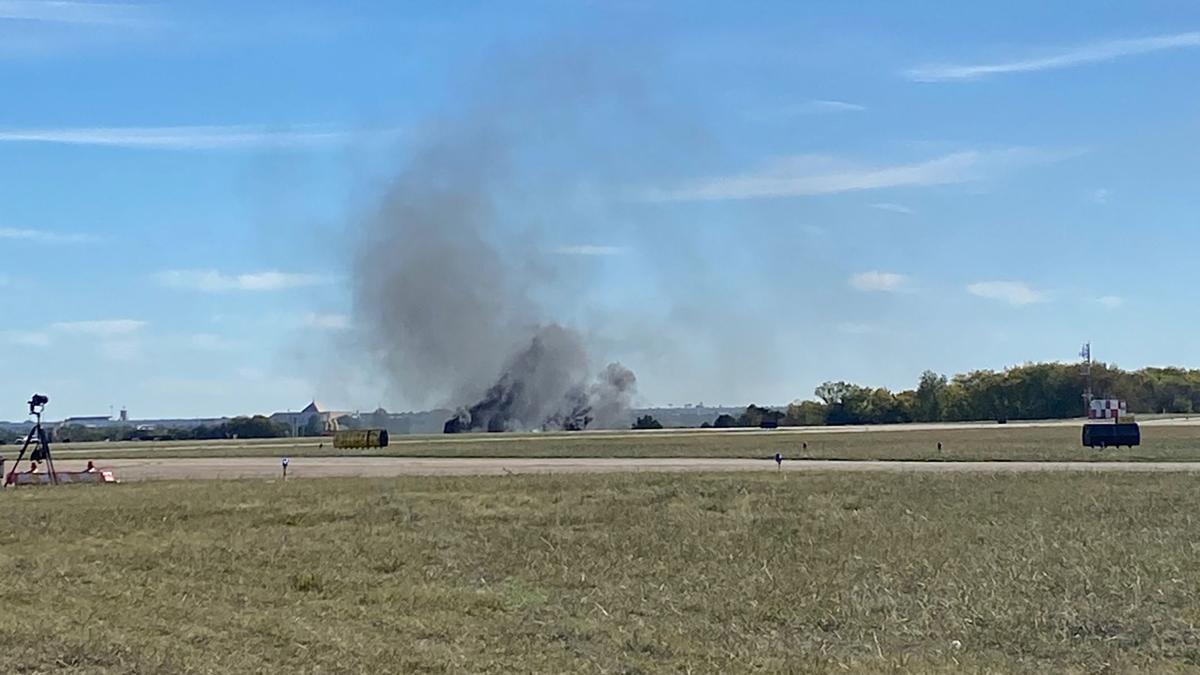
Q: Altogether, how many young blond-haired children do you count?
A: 0